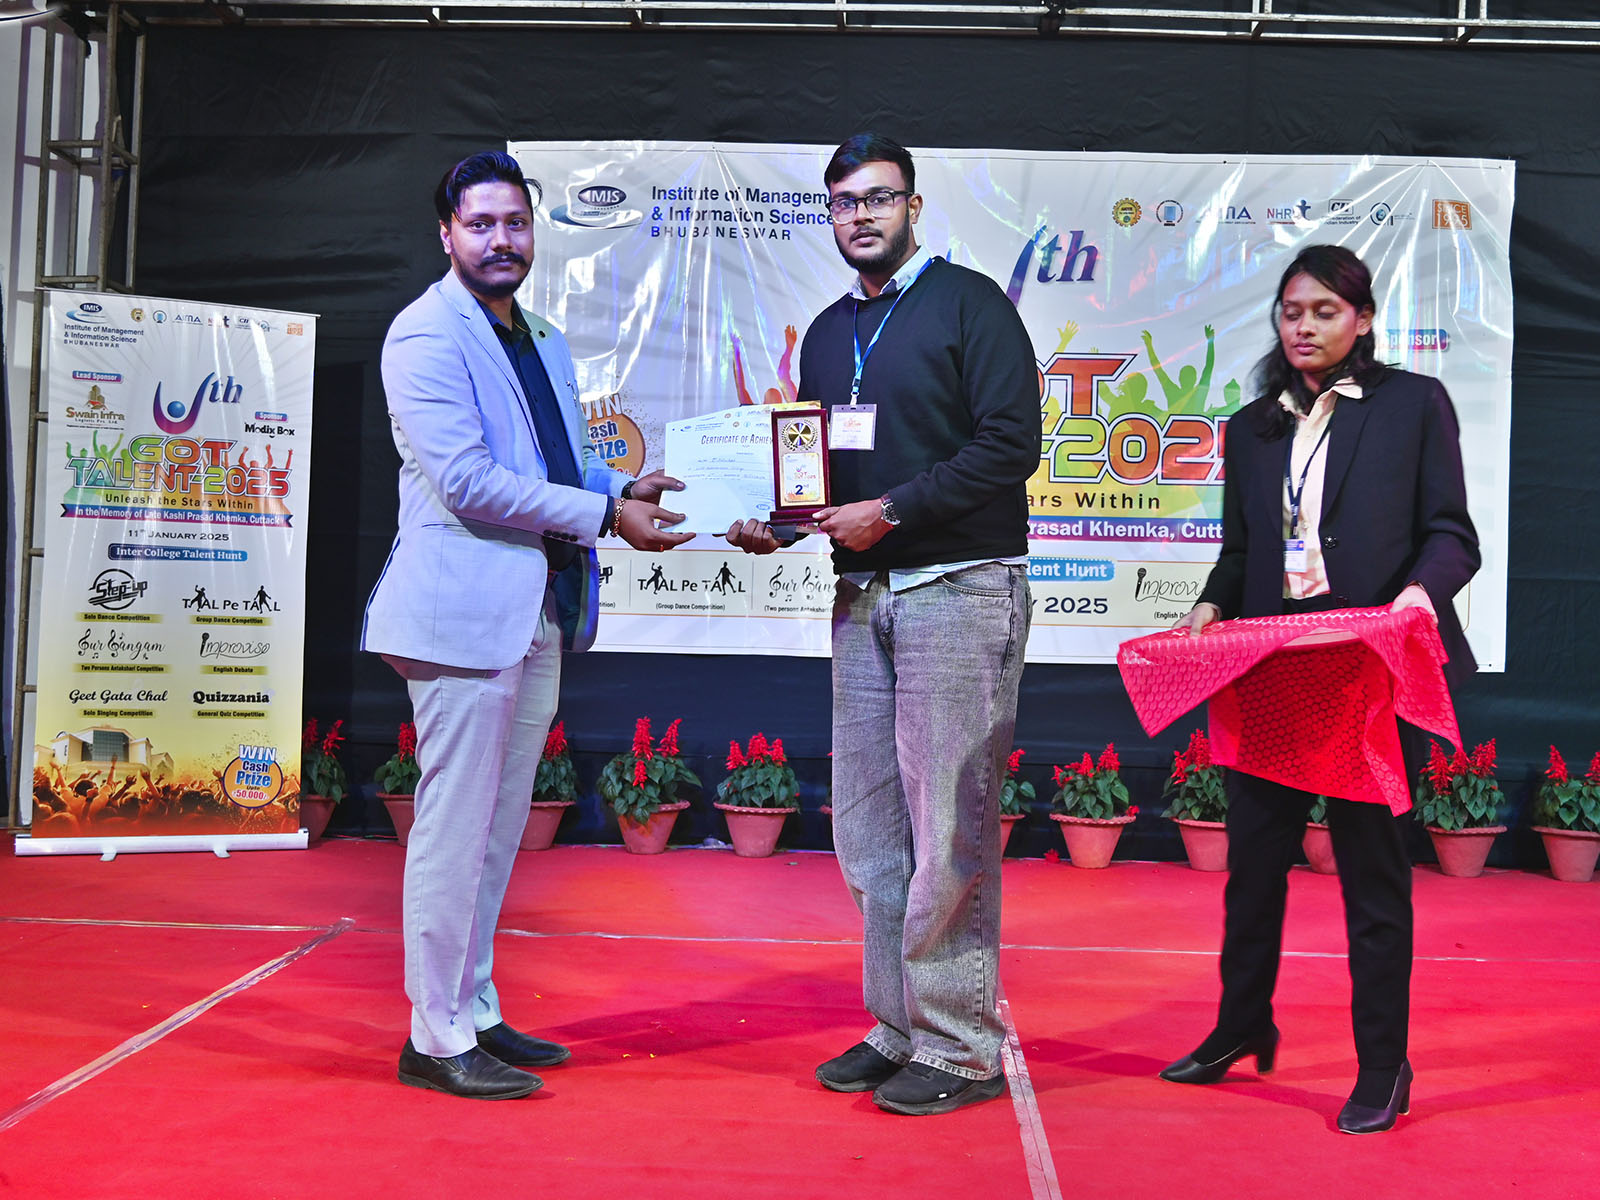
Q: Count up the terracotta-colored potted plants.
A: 12